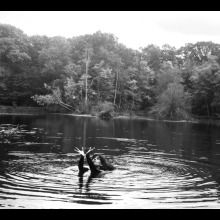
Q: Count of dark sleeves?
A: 2